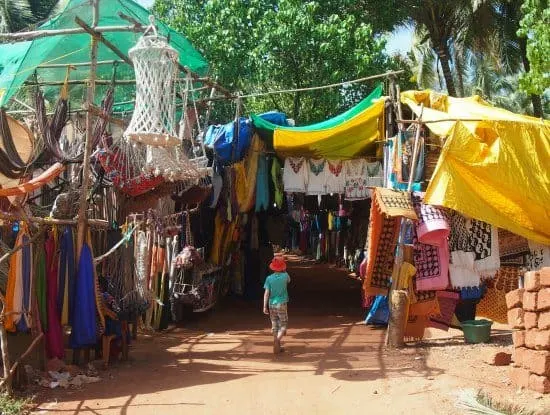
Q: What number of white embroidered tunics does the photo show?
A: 5